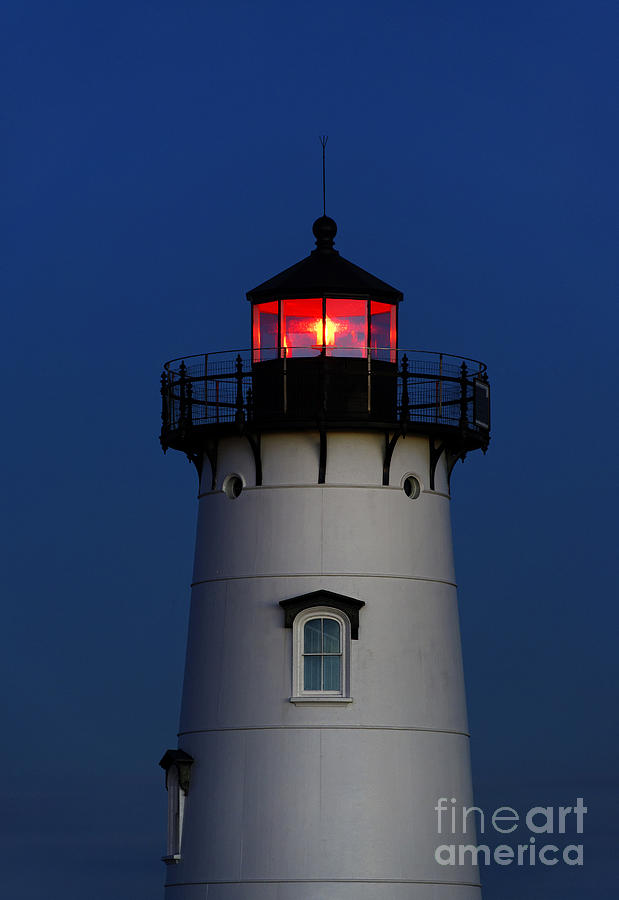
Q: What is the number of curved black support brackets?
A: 7